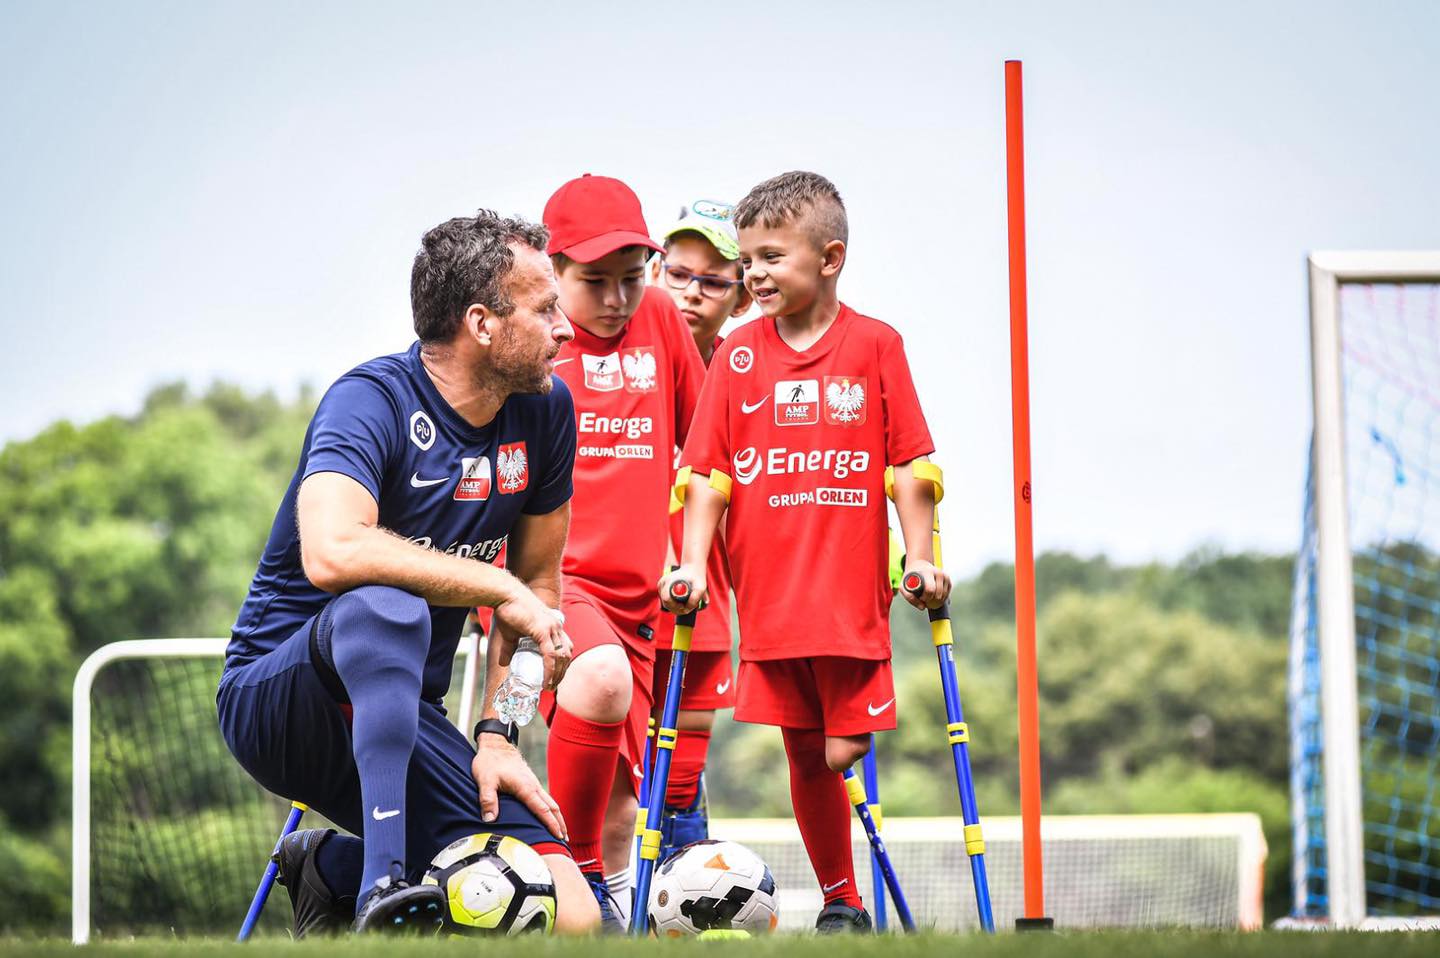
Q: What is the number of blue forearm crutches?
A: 6